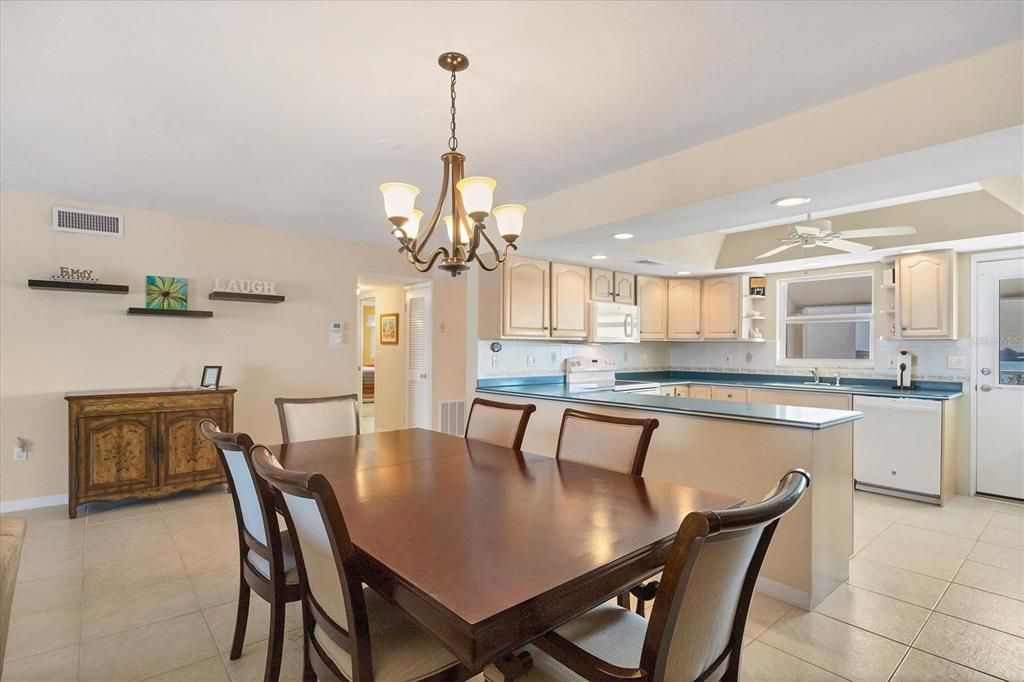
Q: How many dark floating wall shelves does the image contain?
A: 3